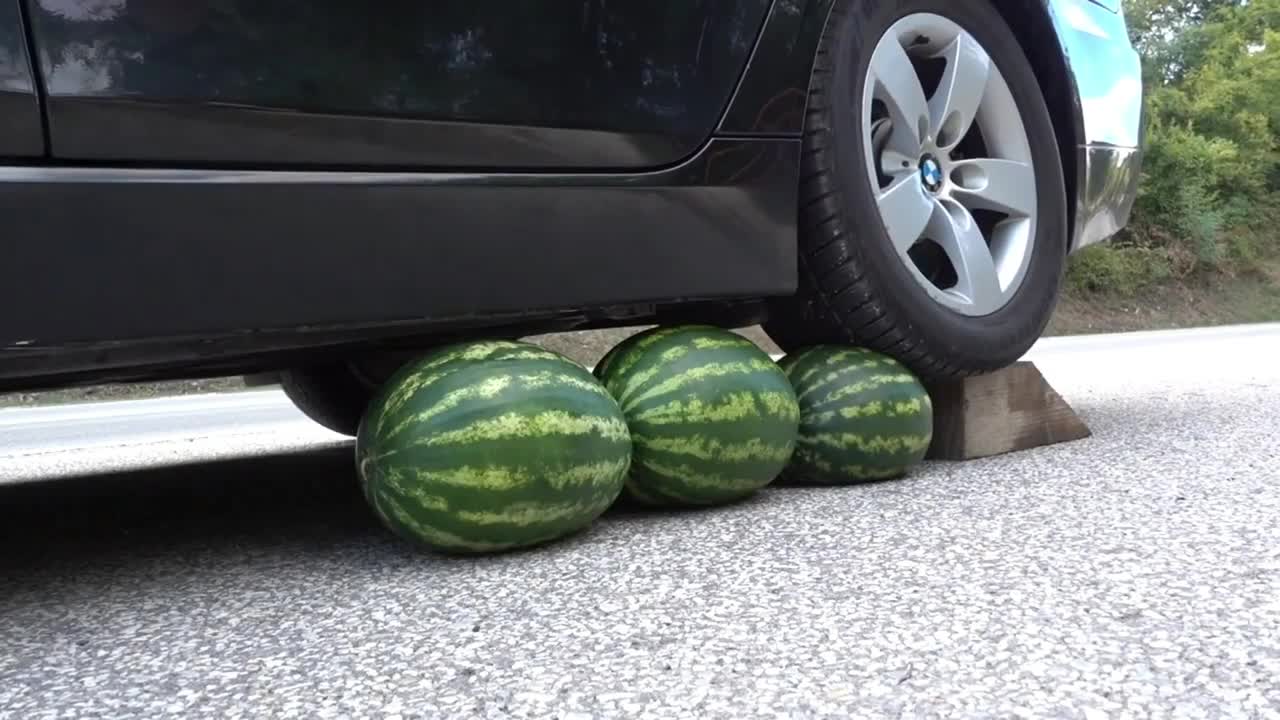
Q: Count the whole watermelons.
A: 3